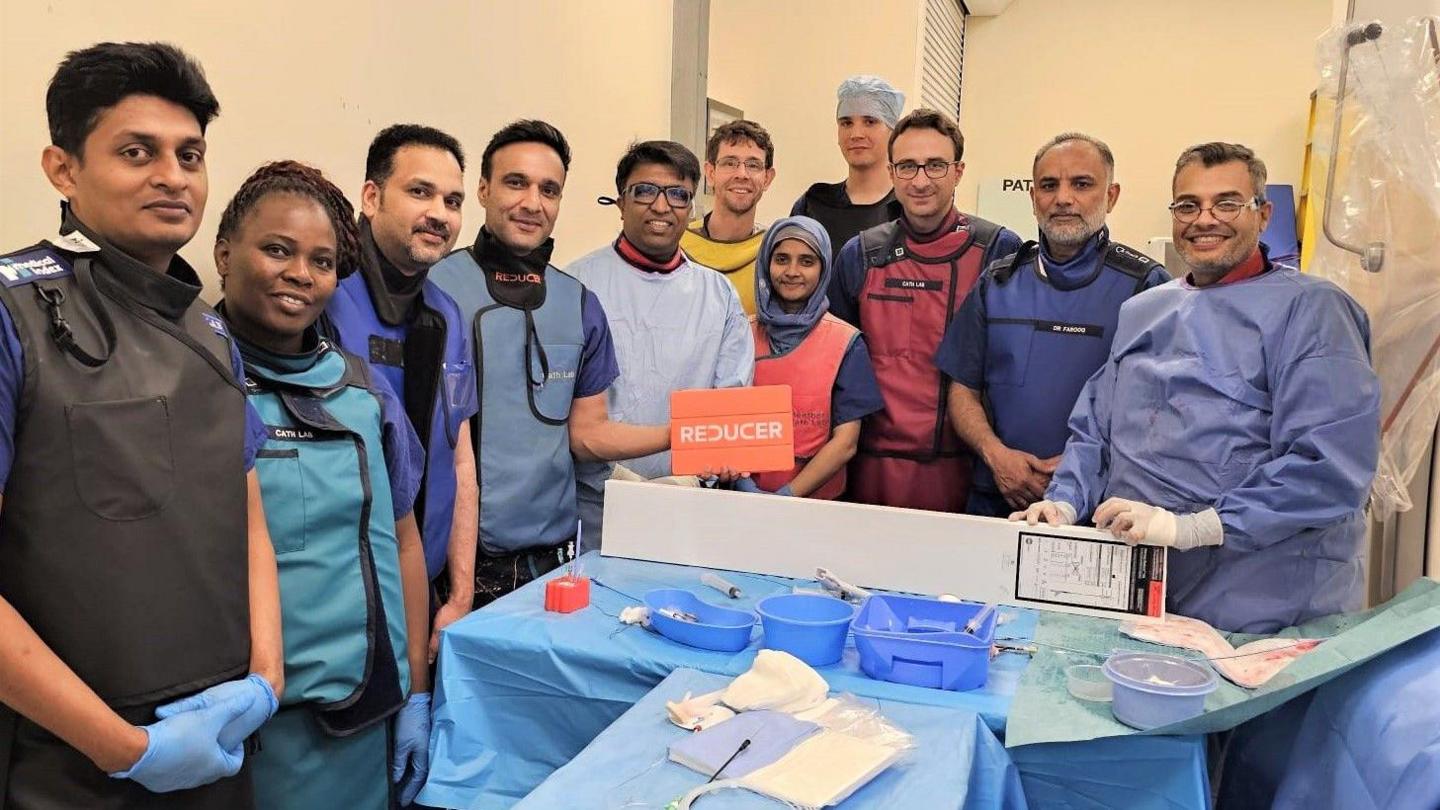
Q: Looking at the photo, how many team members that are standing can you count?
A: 11